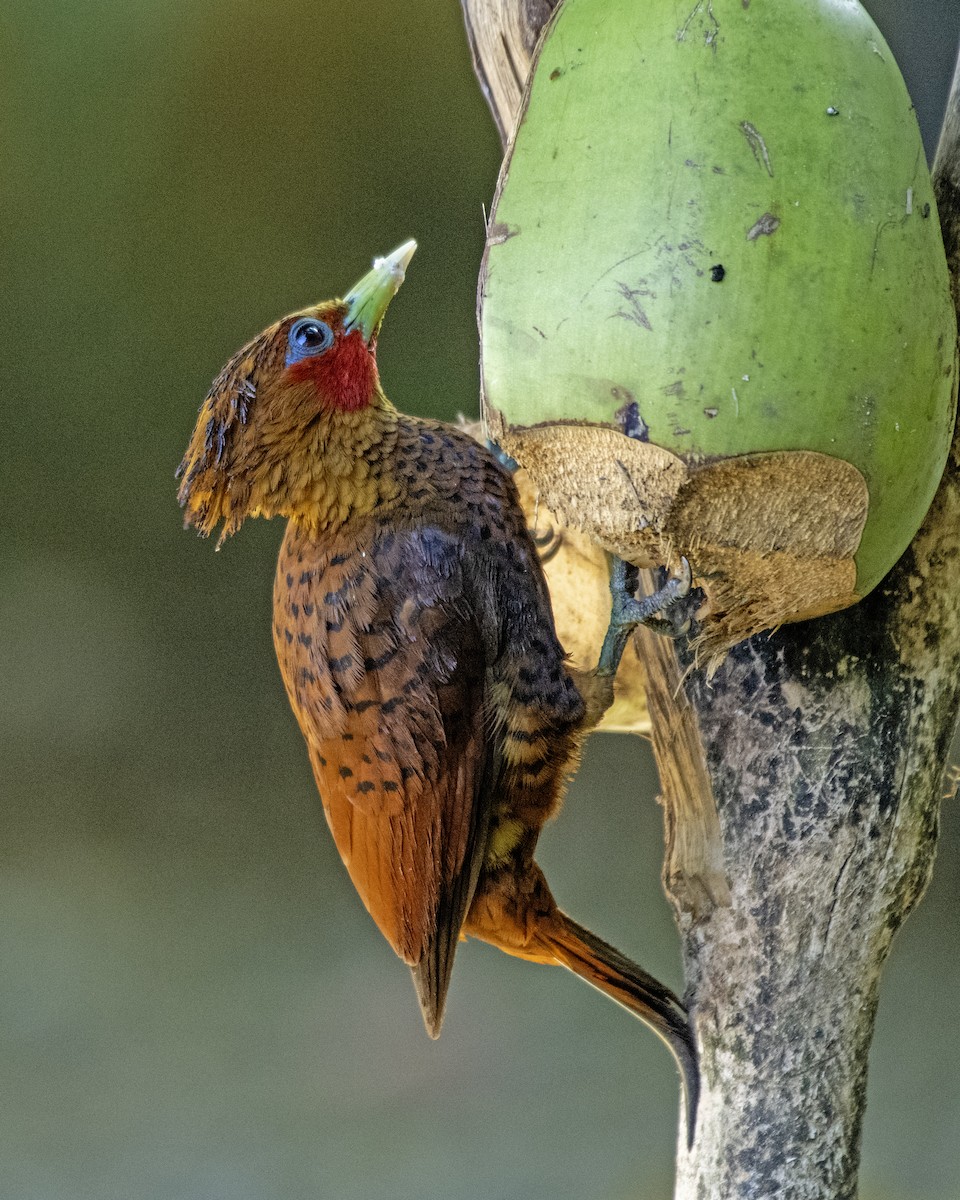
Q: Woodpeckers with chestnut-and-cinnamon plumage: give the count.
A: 1